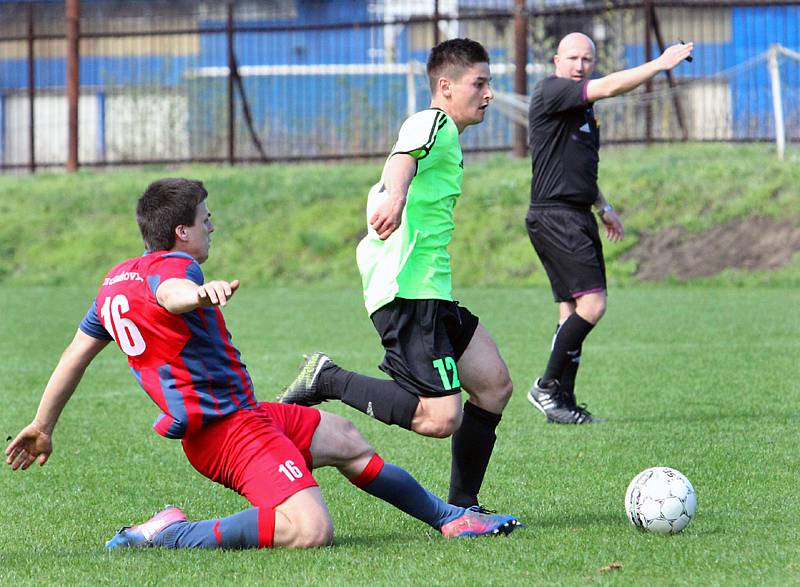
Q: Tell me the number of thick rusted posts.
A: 2